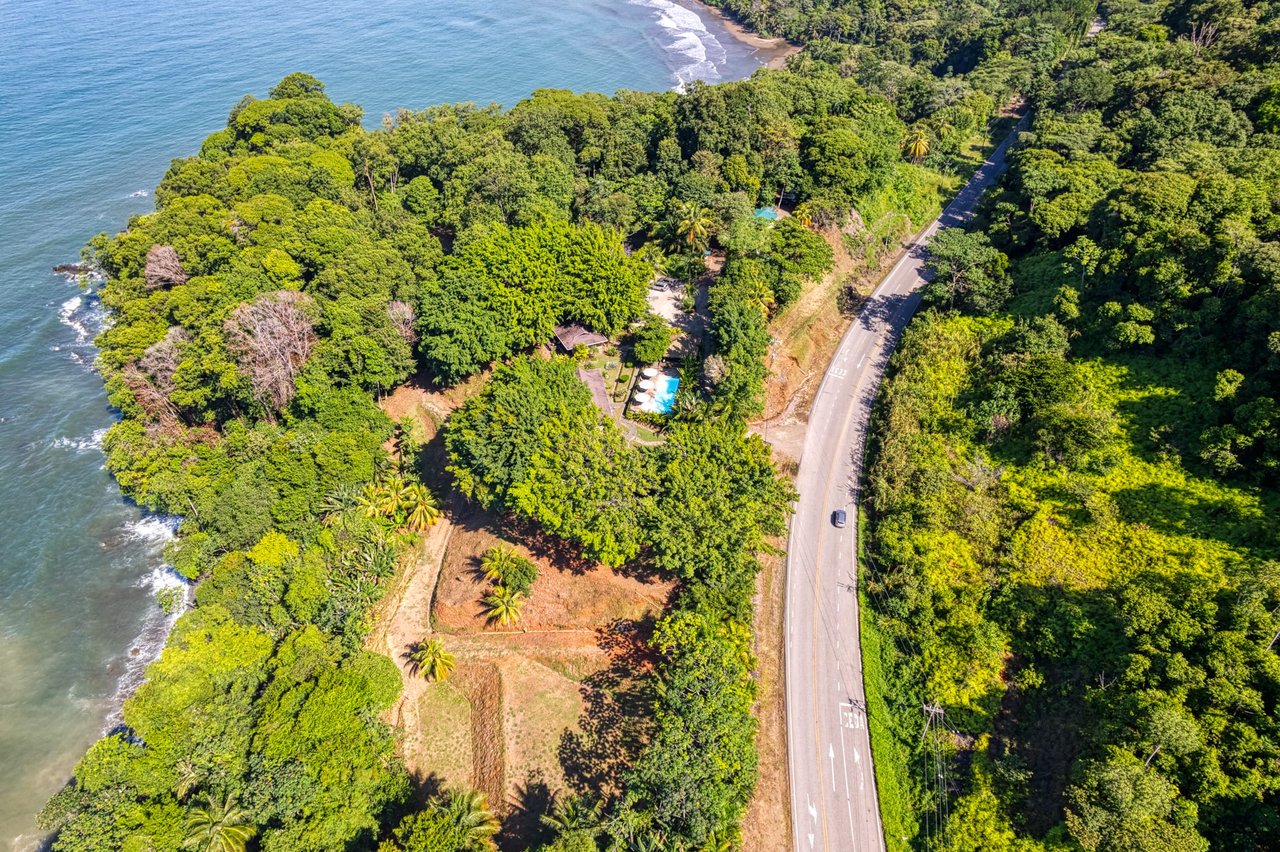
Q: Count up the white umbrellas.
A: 3